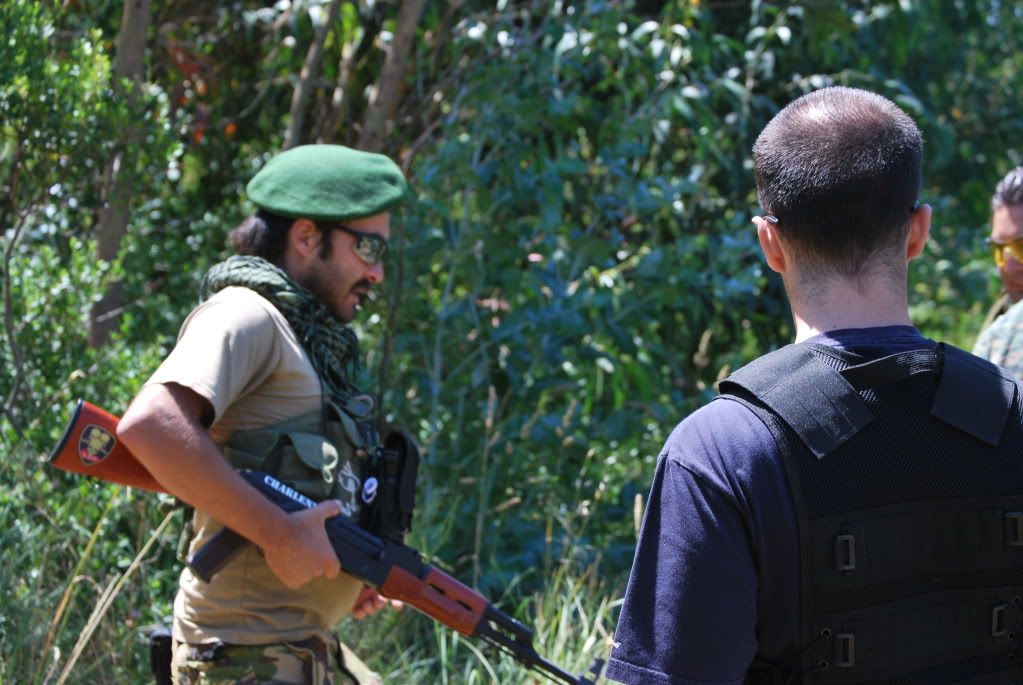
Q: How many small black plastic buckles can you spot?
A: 4